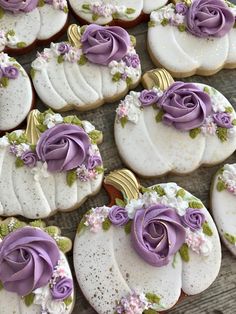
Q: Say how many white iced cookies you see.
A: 10